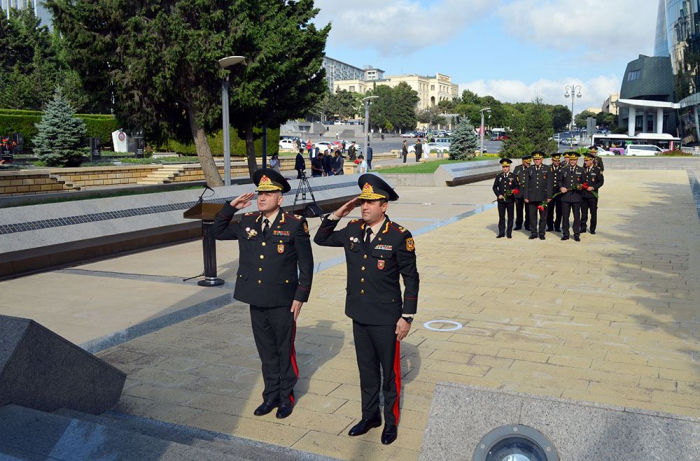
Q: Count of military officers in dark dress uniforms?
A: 10